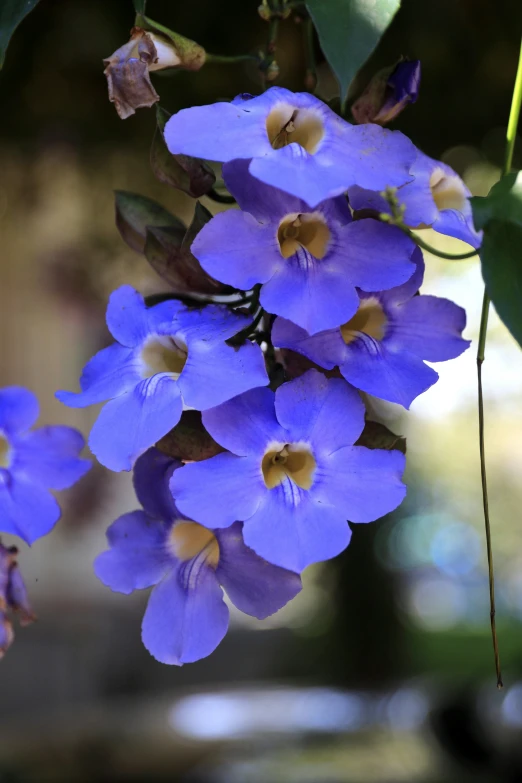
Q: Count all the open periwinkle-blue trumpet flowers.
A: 8